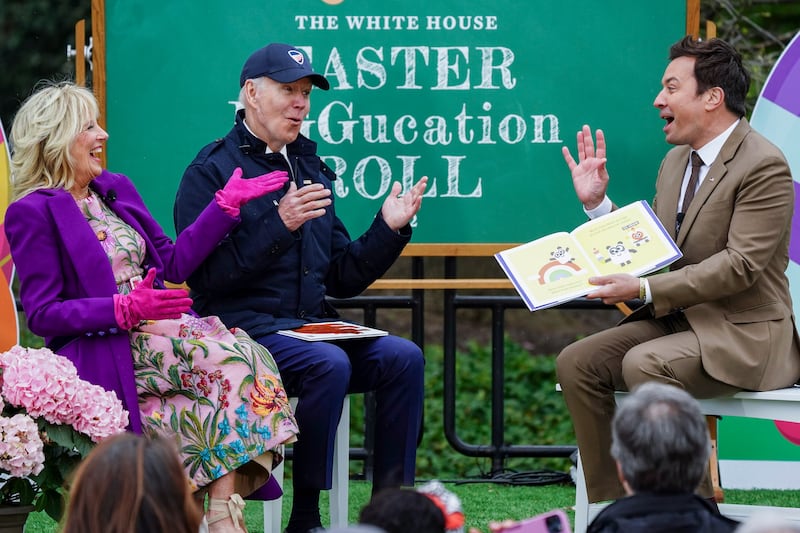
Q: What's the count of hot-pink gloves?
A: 2